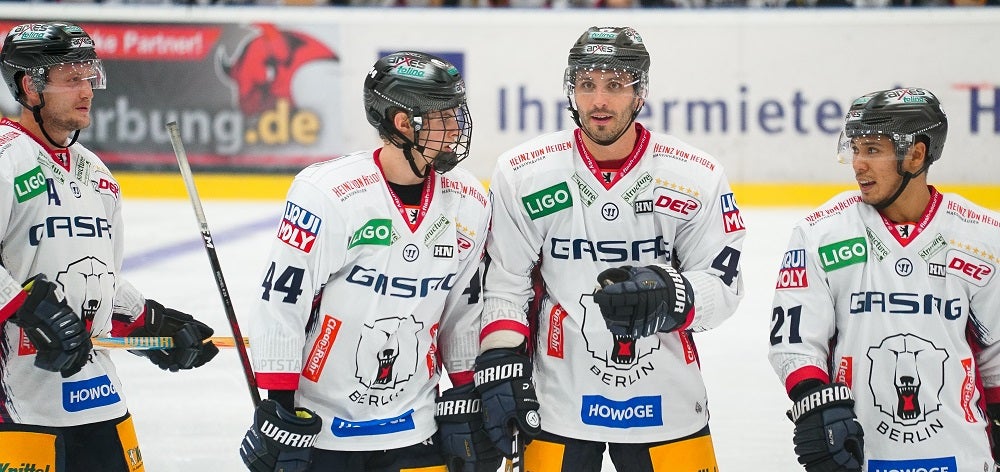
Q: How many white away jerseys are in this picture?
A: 4